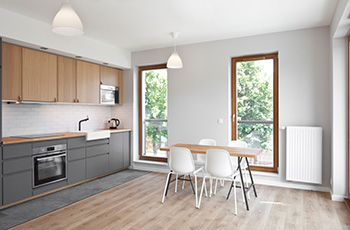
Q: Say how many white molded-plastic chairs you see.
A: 4